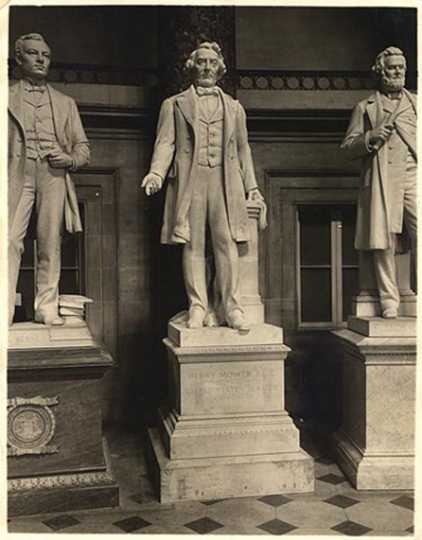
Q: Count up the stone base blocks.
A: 3